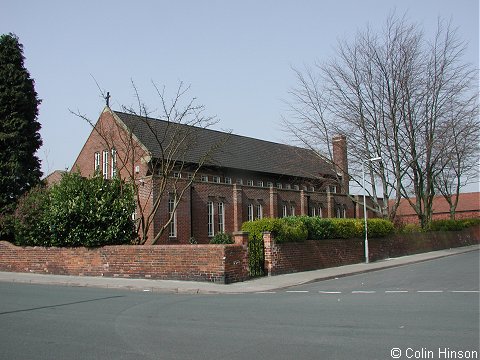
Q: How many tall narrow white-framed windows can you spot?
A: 14